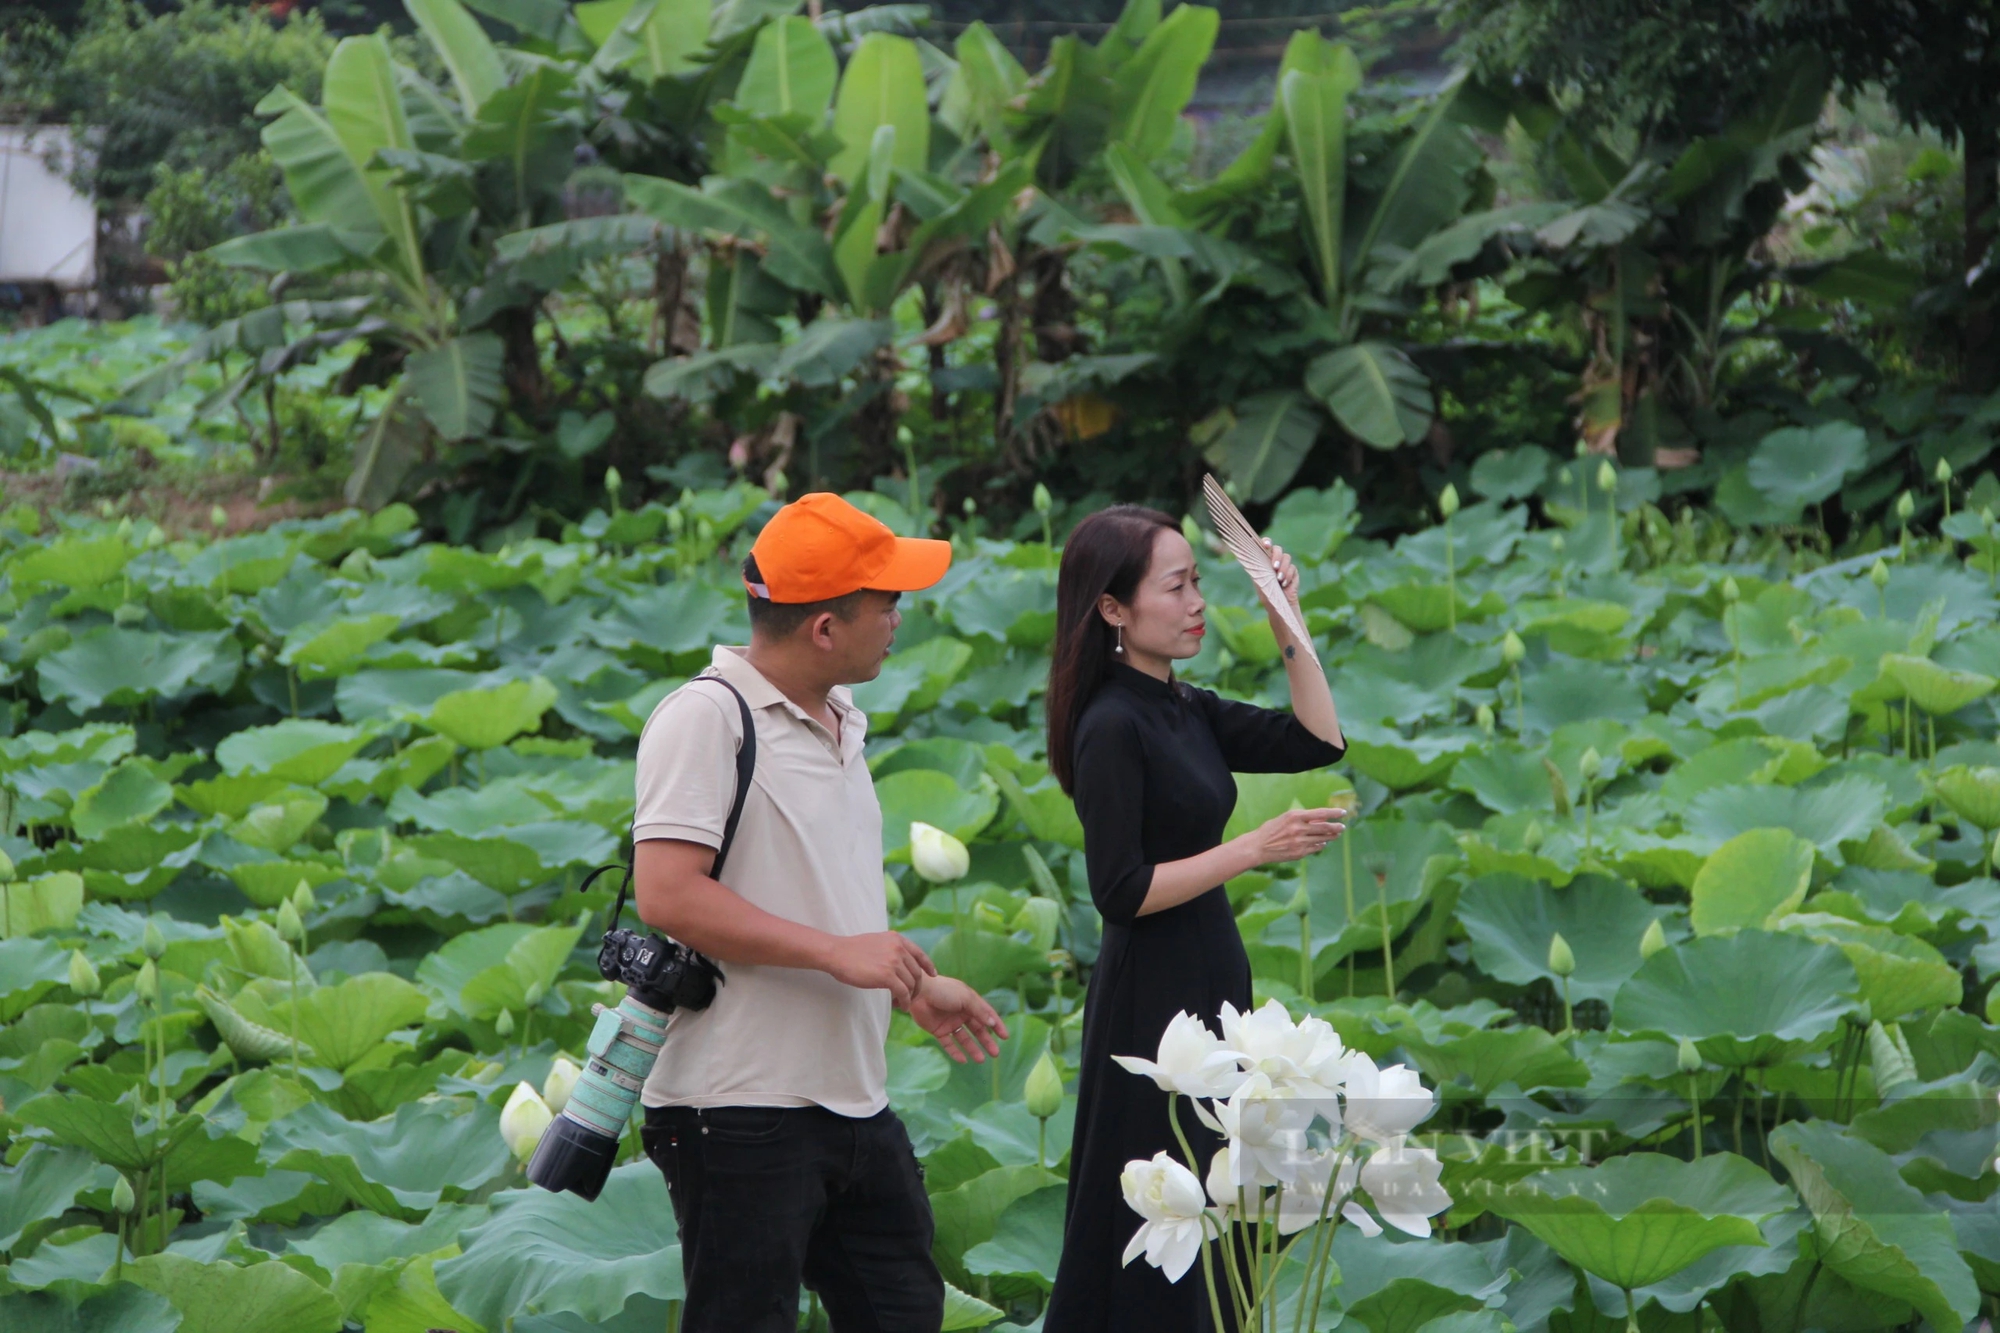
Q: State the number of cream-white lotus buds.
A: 3